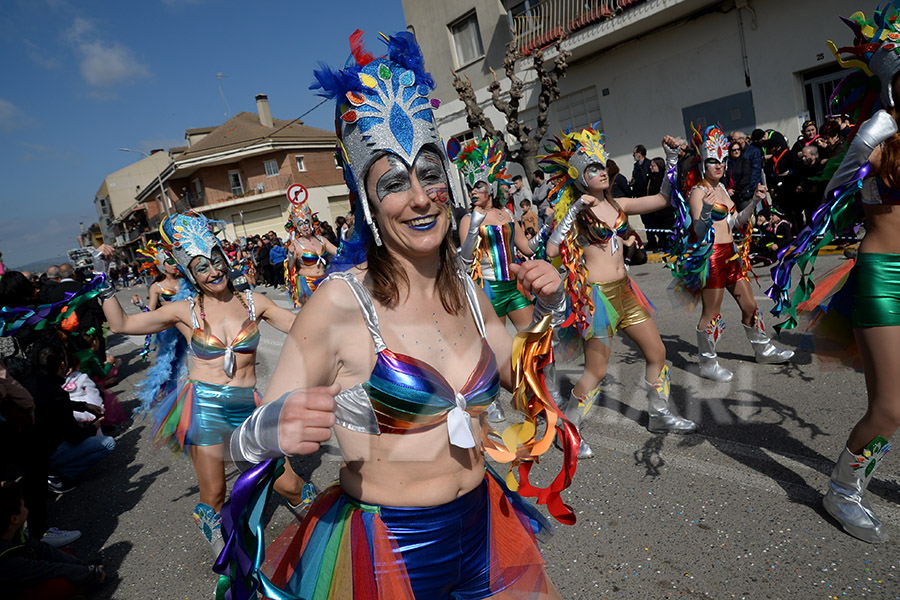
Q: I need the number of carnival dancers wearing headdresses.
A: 8